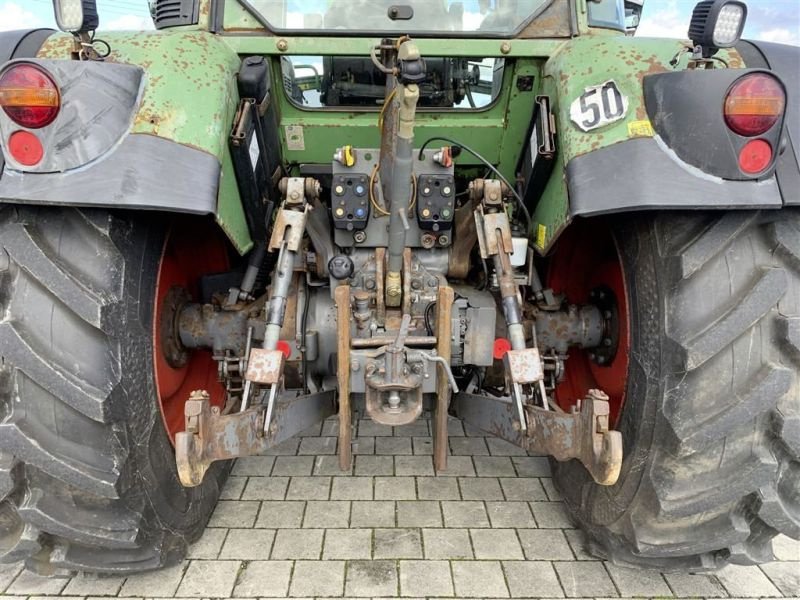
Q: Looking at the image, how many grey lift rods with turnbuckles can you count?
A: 2